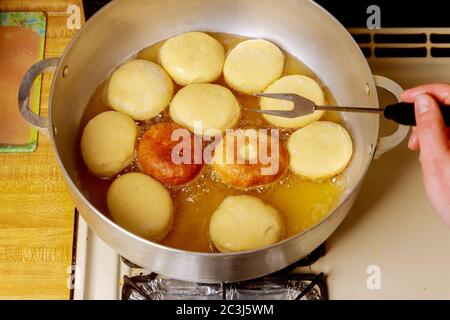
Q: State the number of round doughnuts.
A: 11